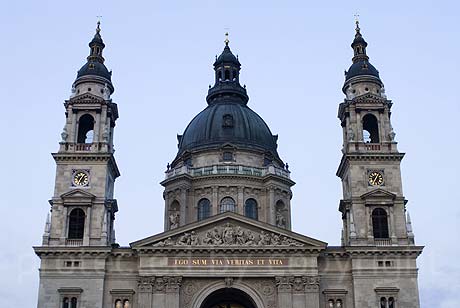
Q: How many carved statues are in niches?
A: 2